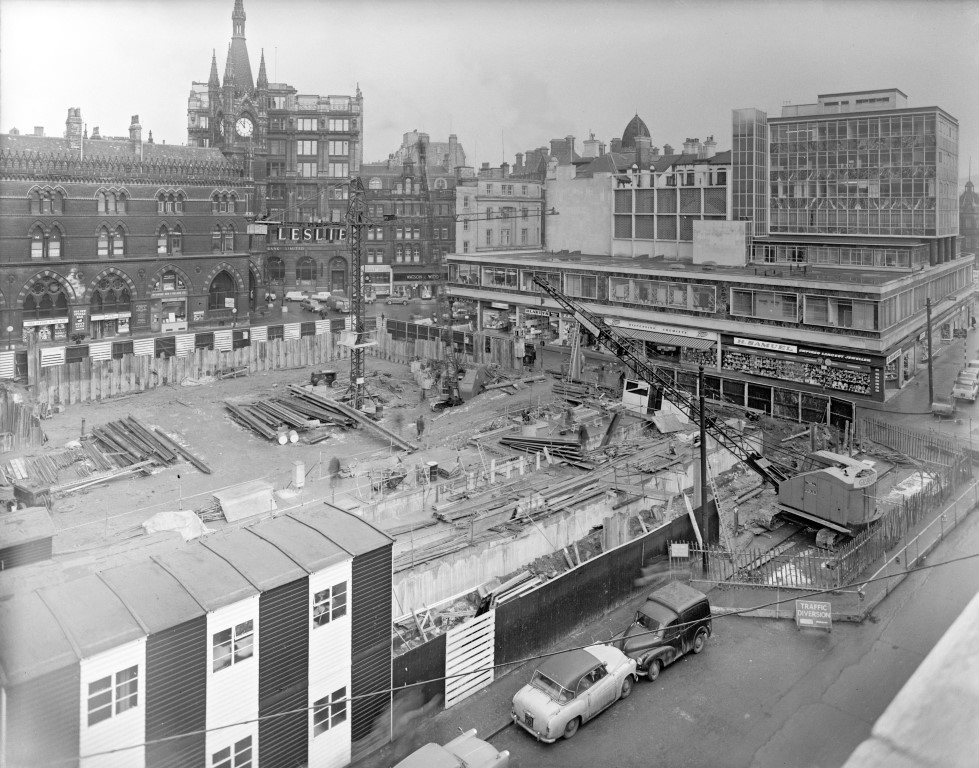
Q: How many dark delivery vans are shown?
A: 1